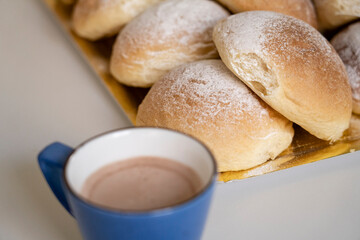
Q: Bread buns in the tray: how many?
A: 7